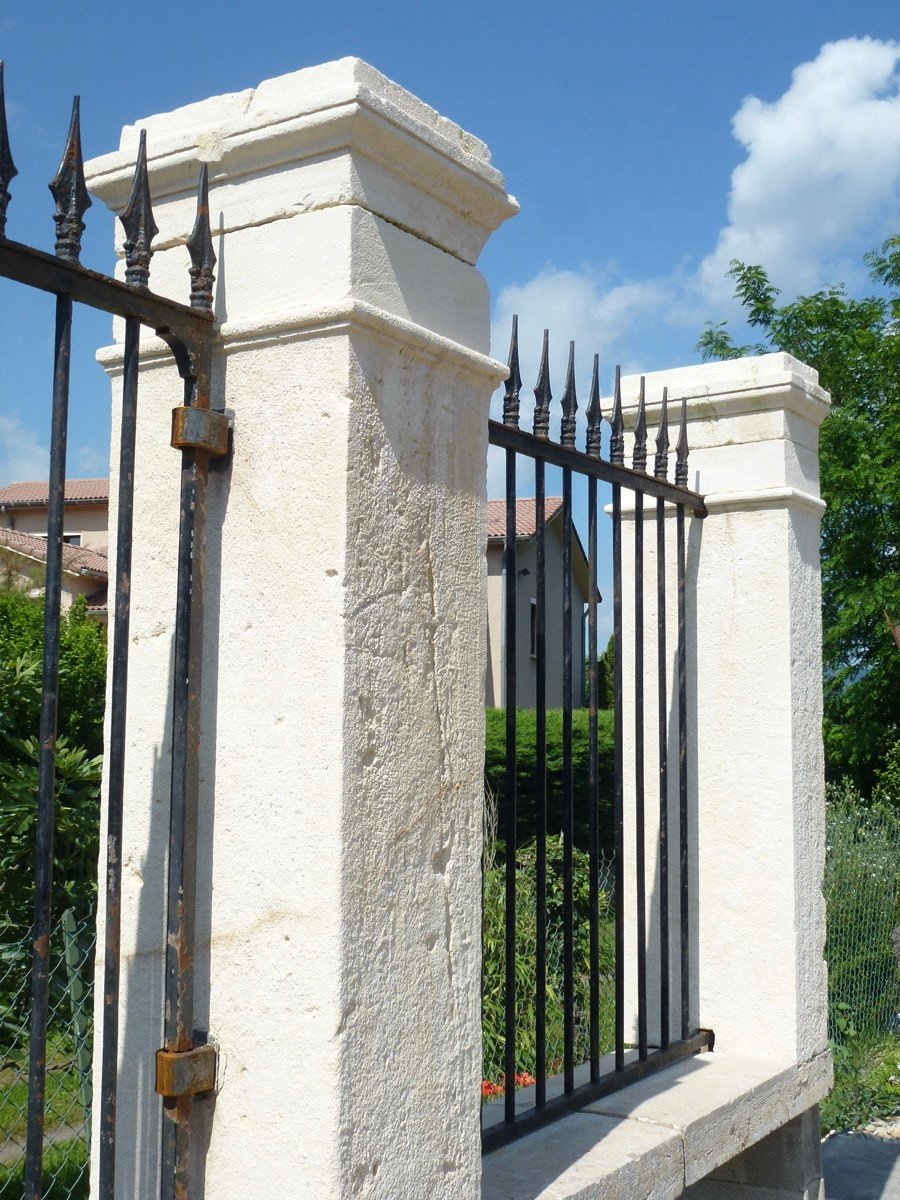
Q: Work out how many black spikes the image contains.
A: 12